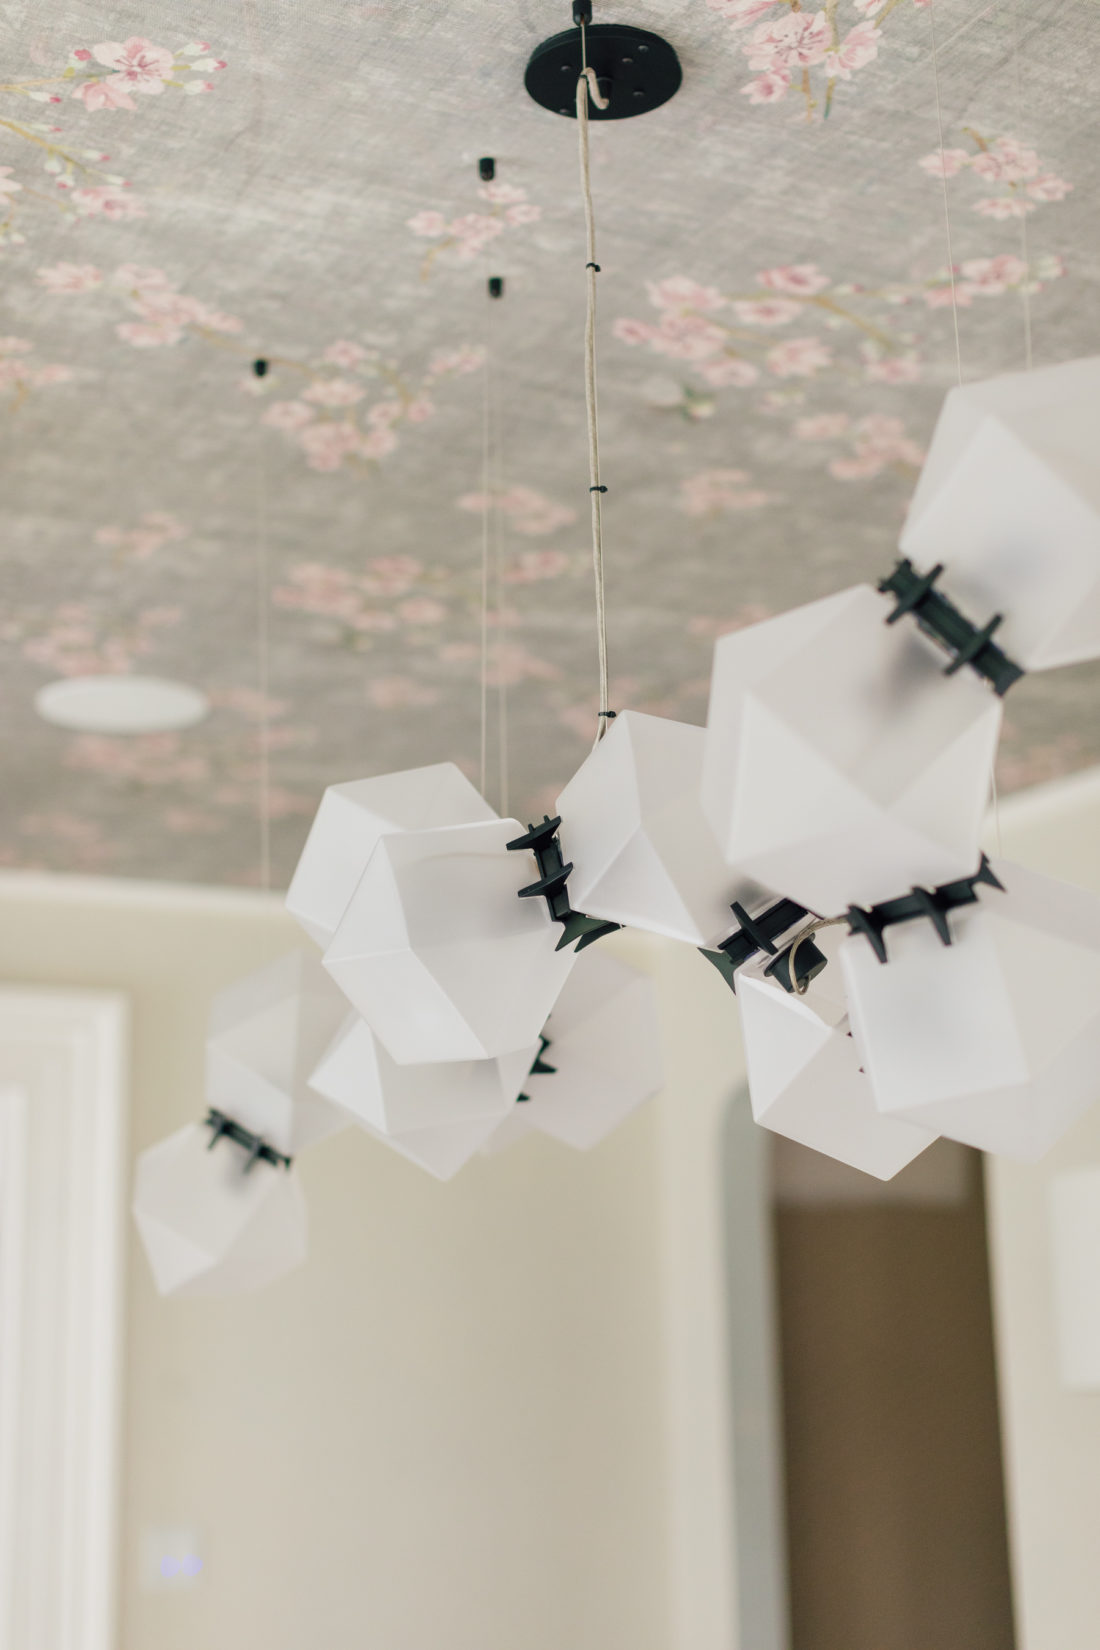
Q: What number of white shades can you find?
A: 11